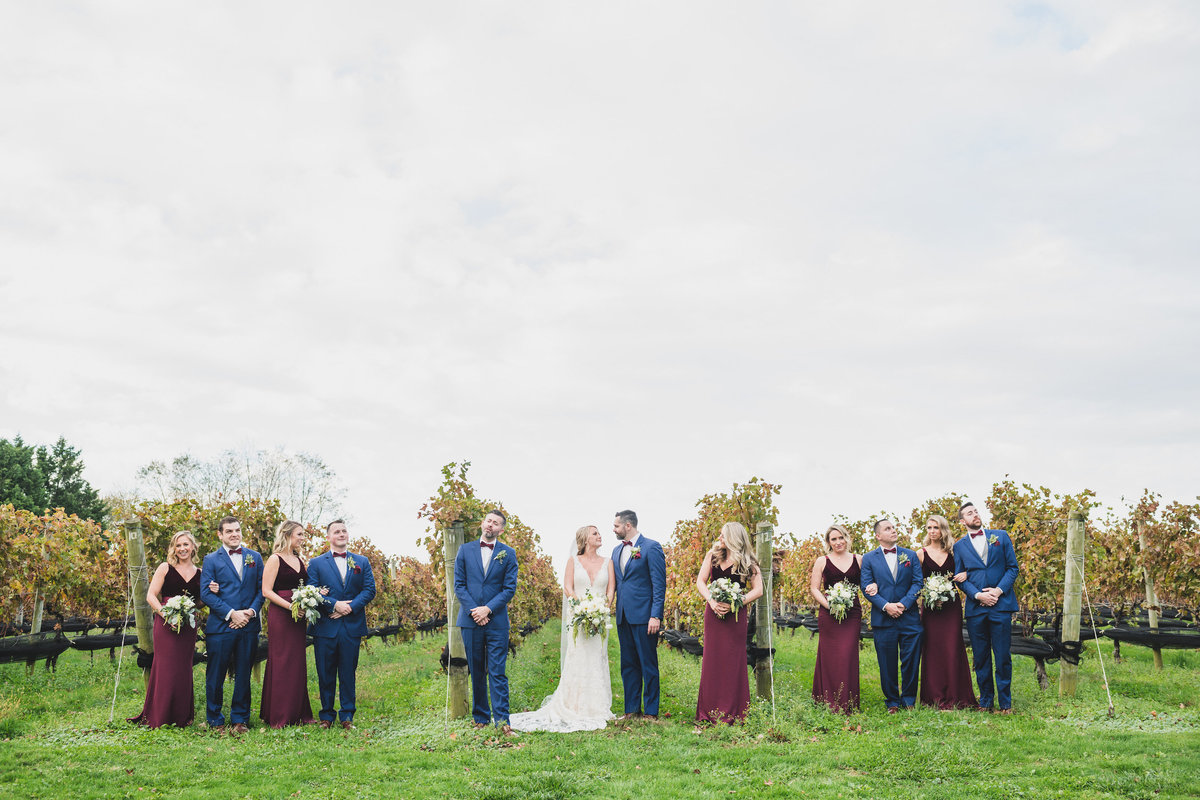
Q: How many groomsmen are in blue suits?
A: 5